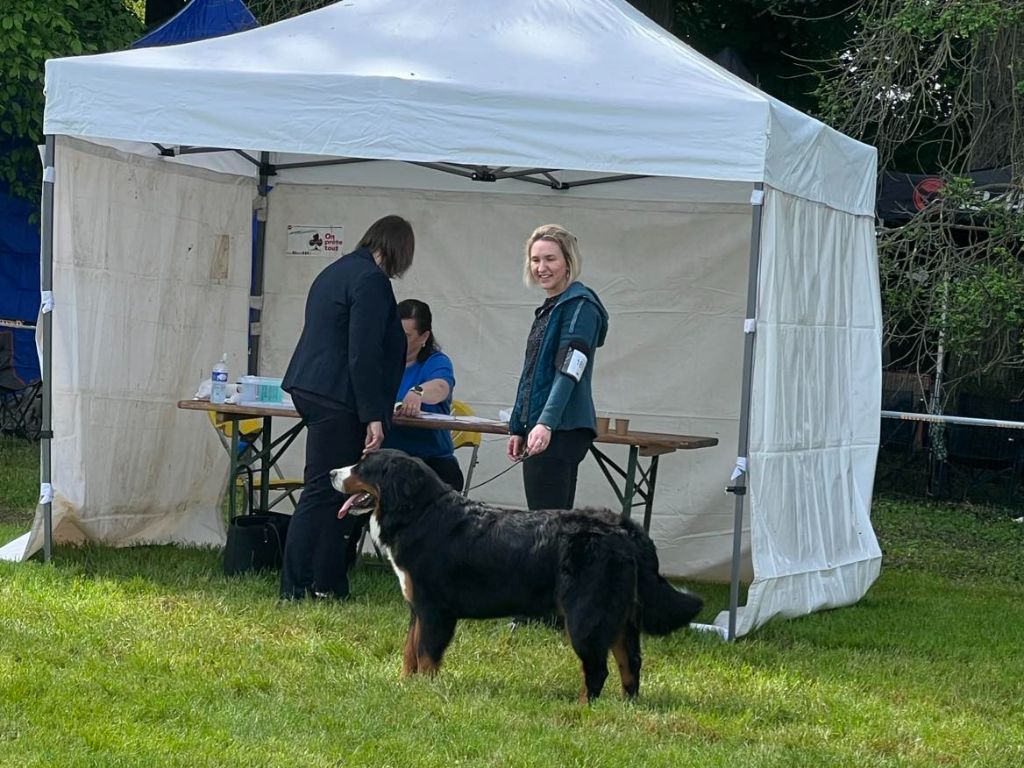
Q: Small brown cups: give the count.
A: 2